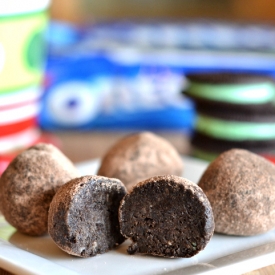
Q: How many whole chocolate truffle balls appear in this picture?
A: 3